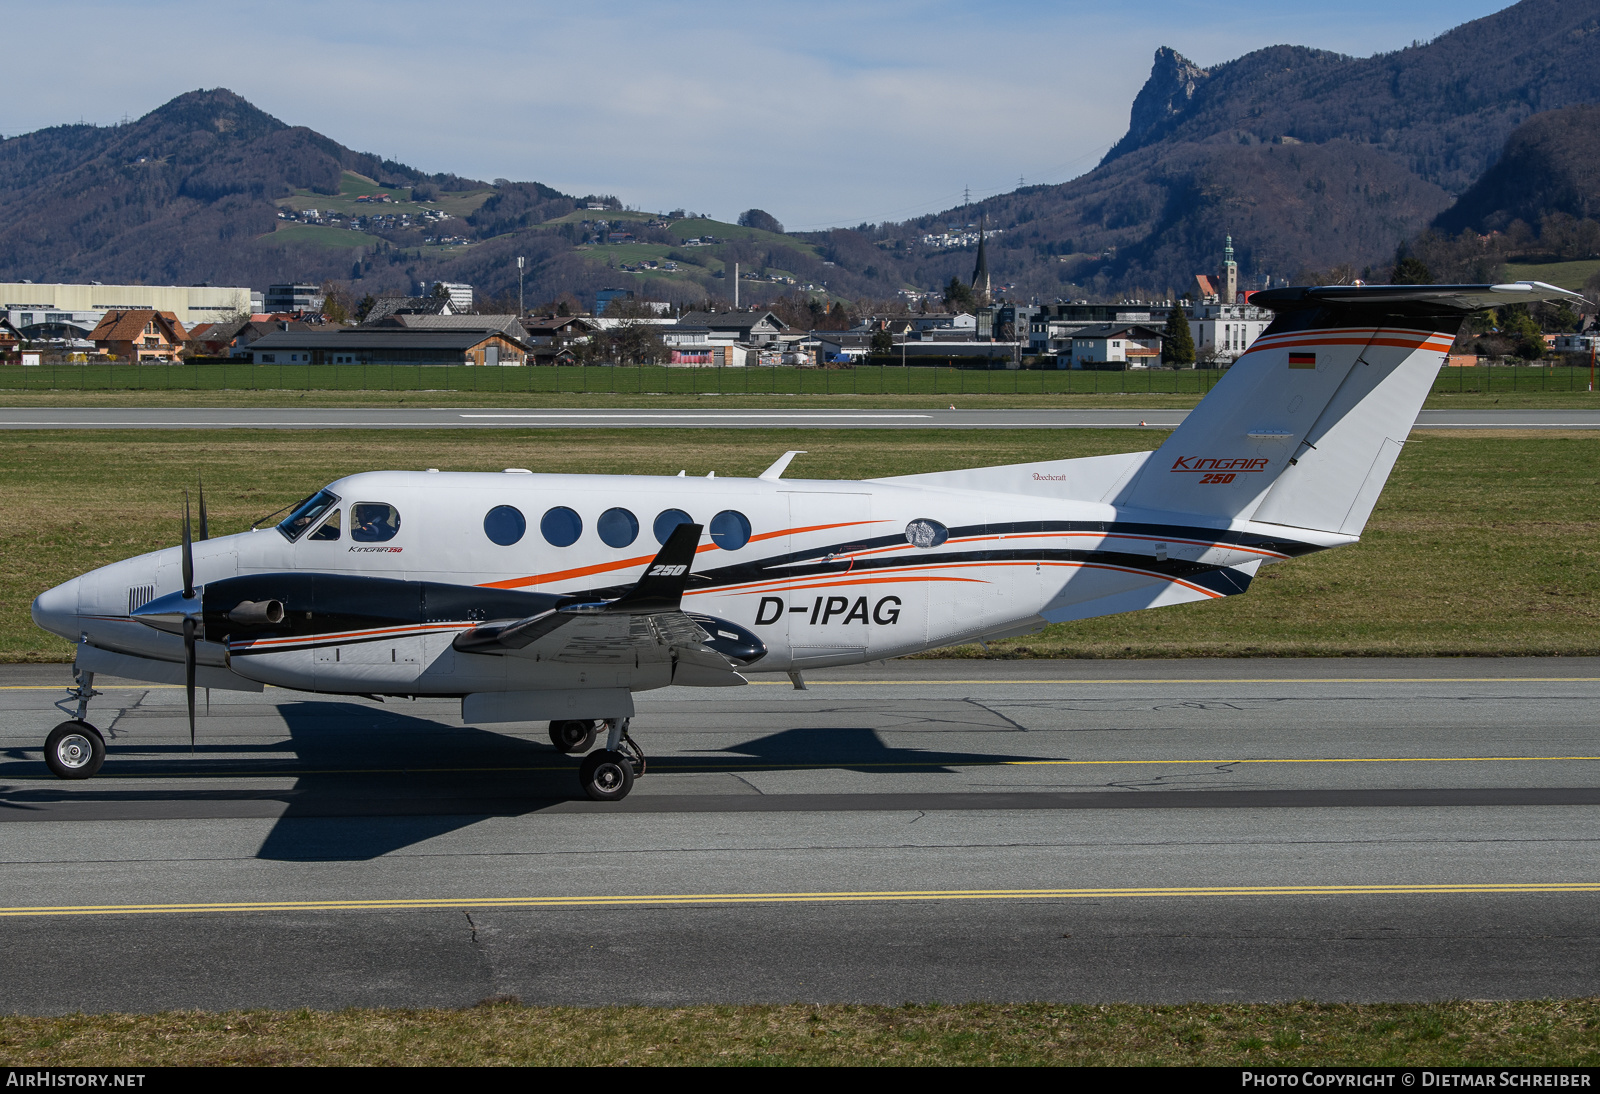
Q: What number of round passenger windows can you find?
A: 5